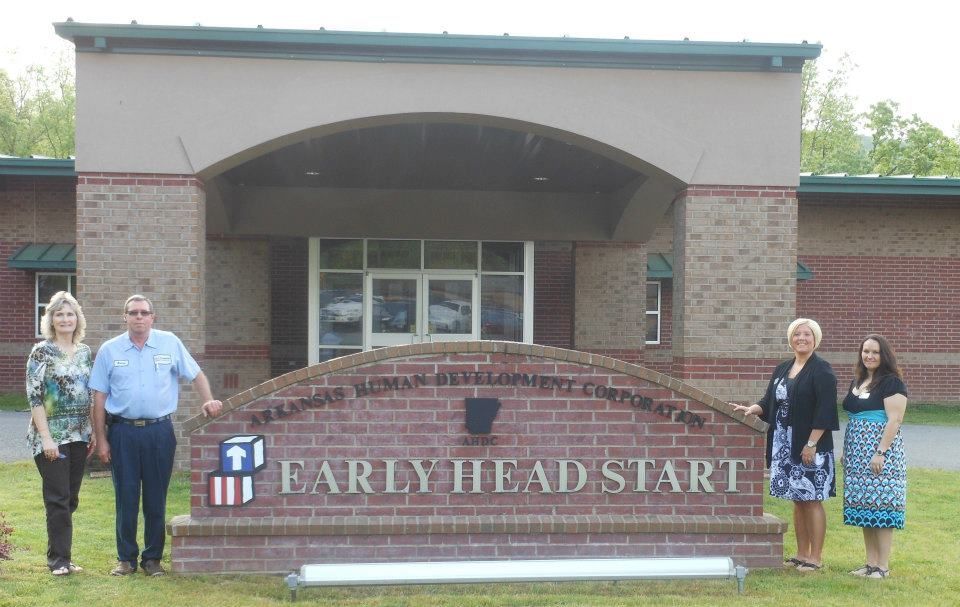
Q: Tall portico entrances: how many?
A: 1